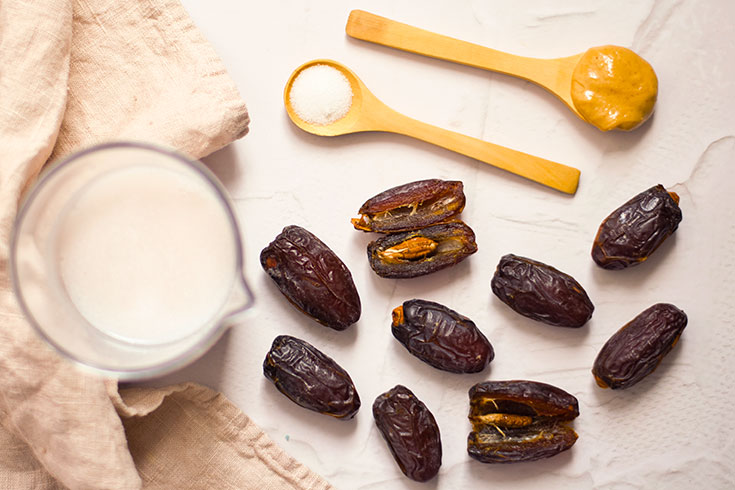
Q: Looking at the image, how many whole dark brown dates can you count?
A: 7